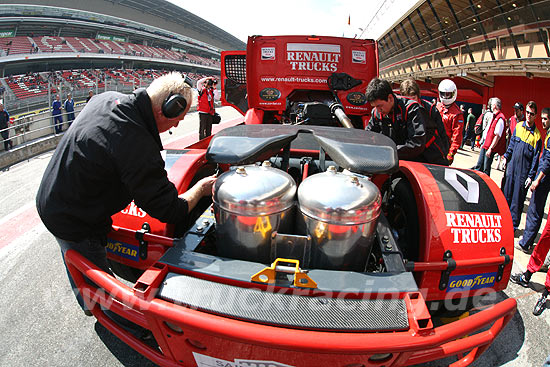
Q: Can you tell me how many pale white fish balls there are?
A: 0